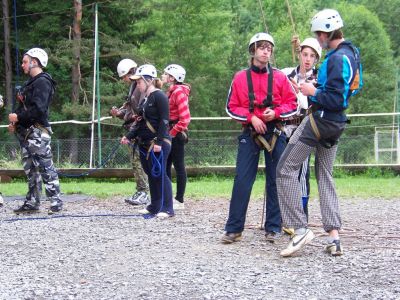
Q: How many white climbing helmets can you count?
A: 7